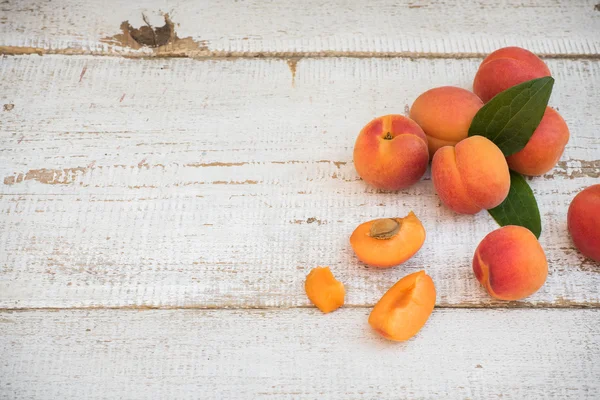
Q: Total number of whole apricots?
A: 7